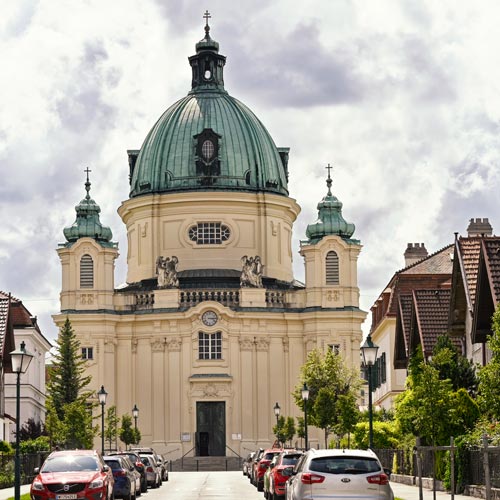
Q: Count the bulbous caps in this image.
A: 3